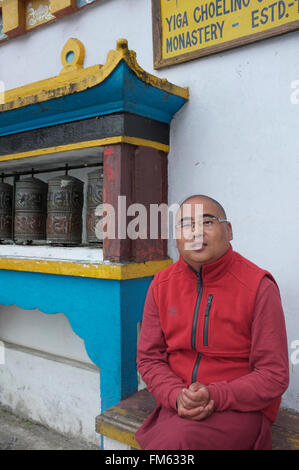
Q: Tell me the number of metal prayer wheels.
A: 4